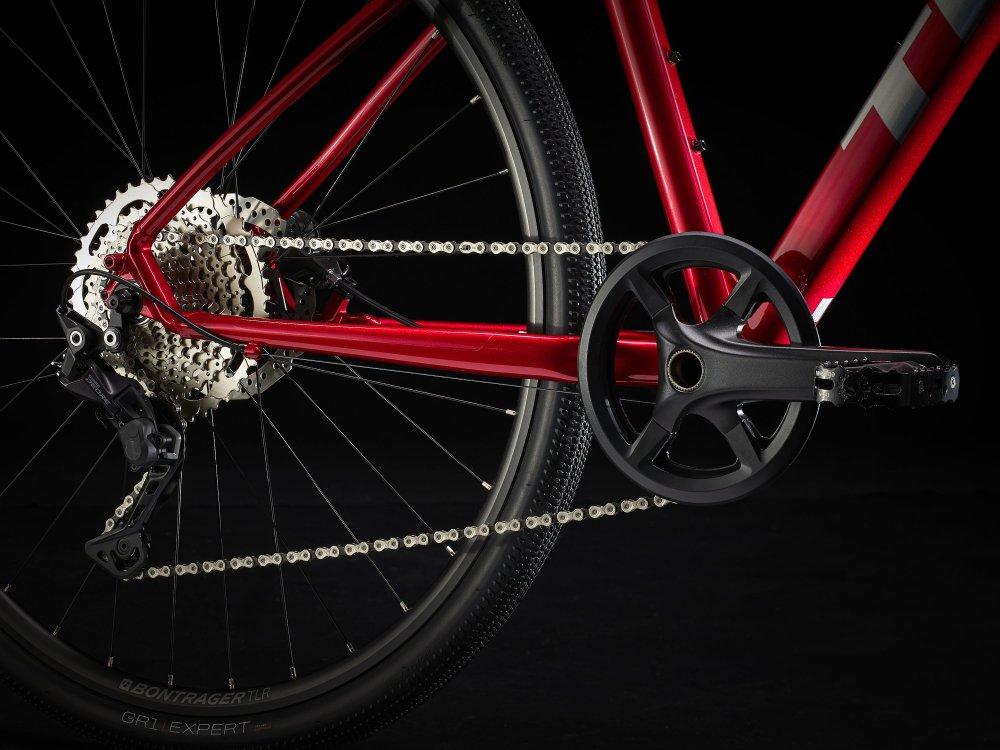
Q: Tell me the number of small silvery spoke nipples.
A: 13